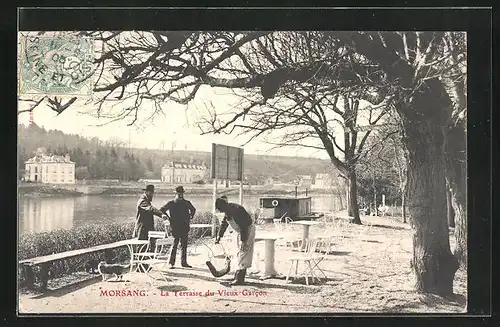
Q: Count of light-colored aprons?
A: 1